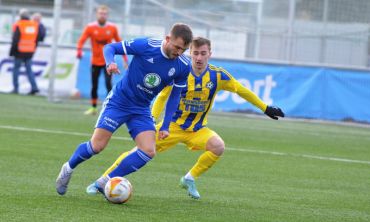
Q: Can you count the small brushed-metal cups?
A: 0